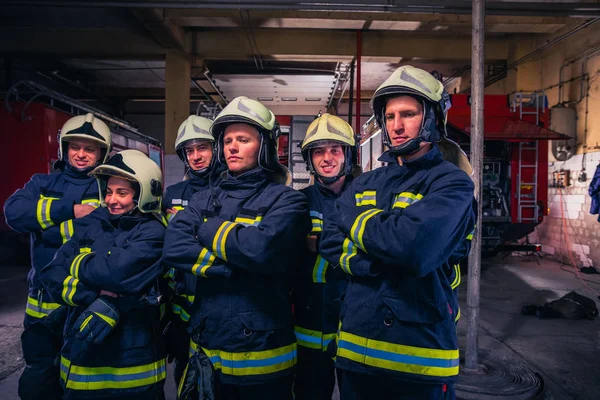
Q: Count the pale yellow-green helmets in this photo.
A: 6